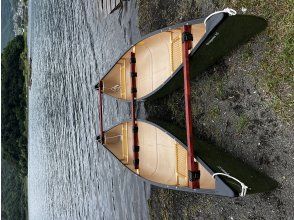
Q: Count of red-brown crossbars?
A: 3